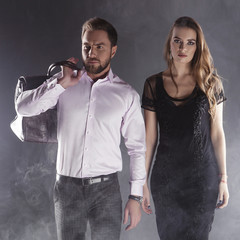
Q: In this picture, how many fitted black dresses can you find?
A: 1